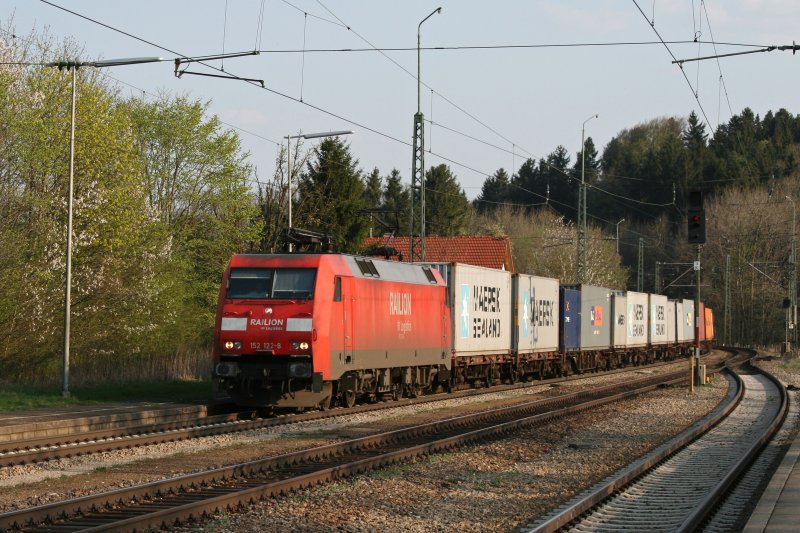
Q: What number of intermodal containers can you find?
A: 12